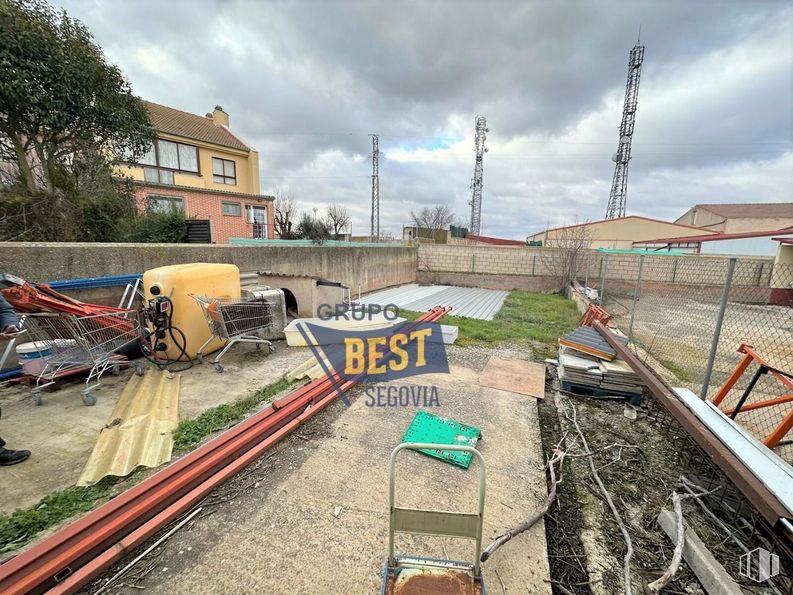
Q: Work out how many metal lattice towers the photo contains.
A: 3